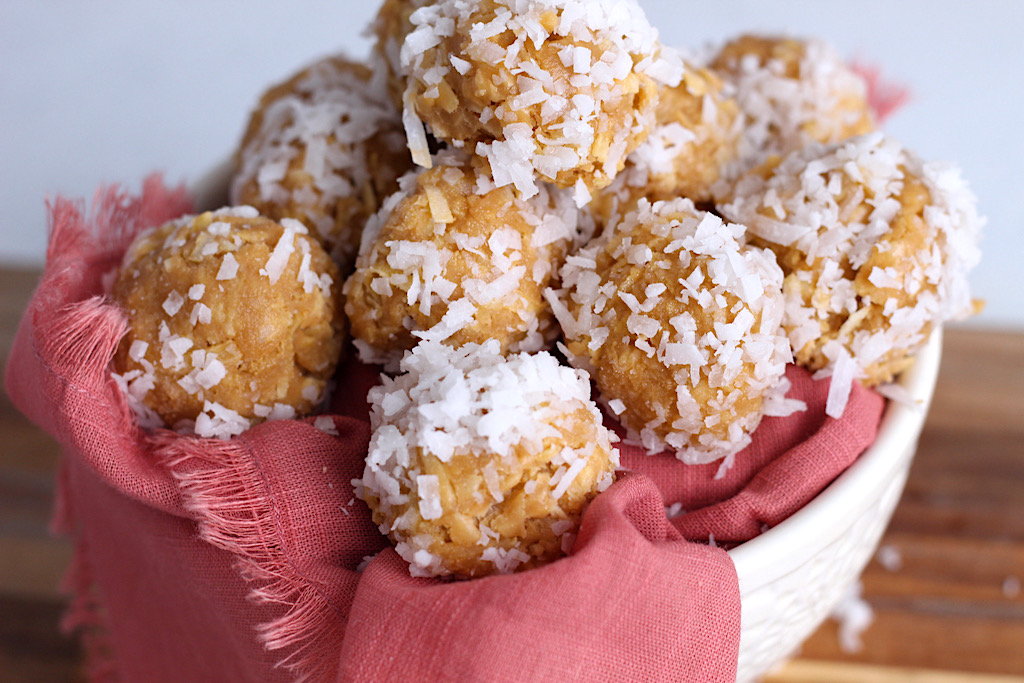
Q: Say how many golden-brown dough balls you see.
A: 10